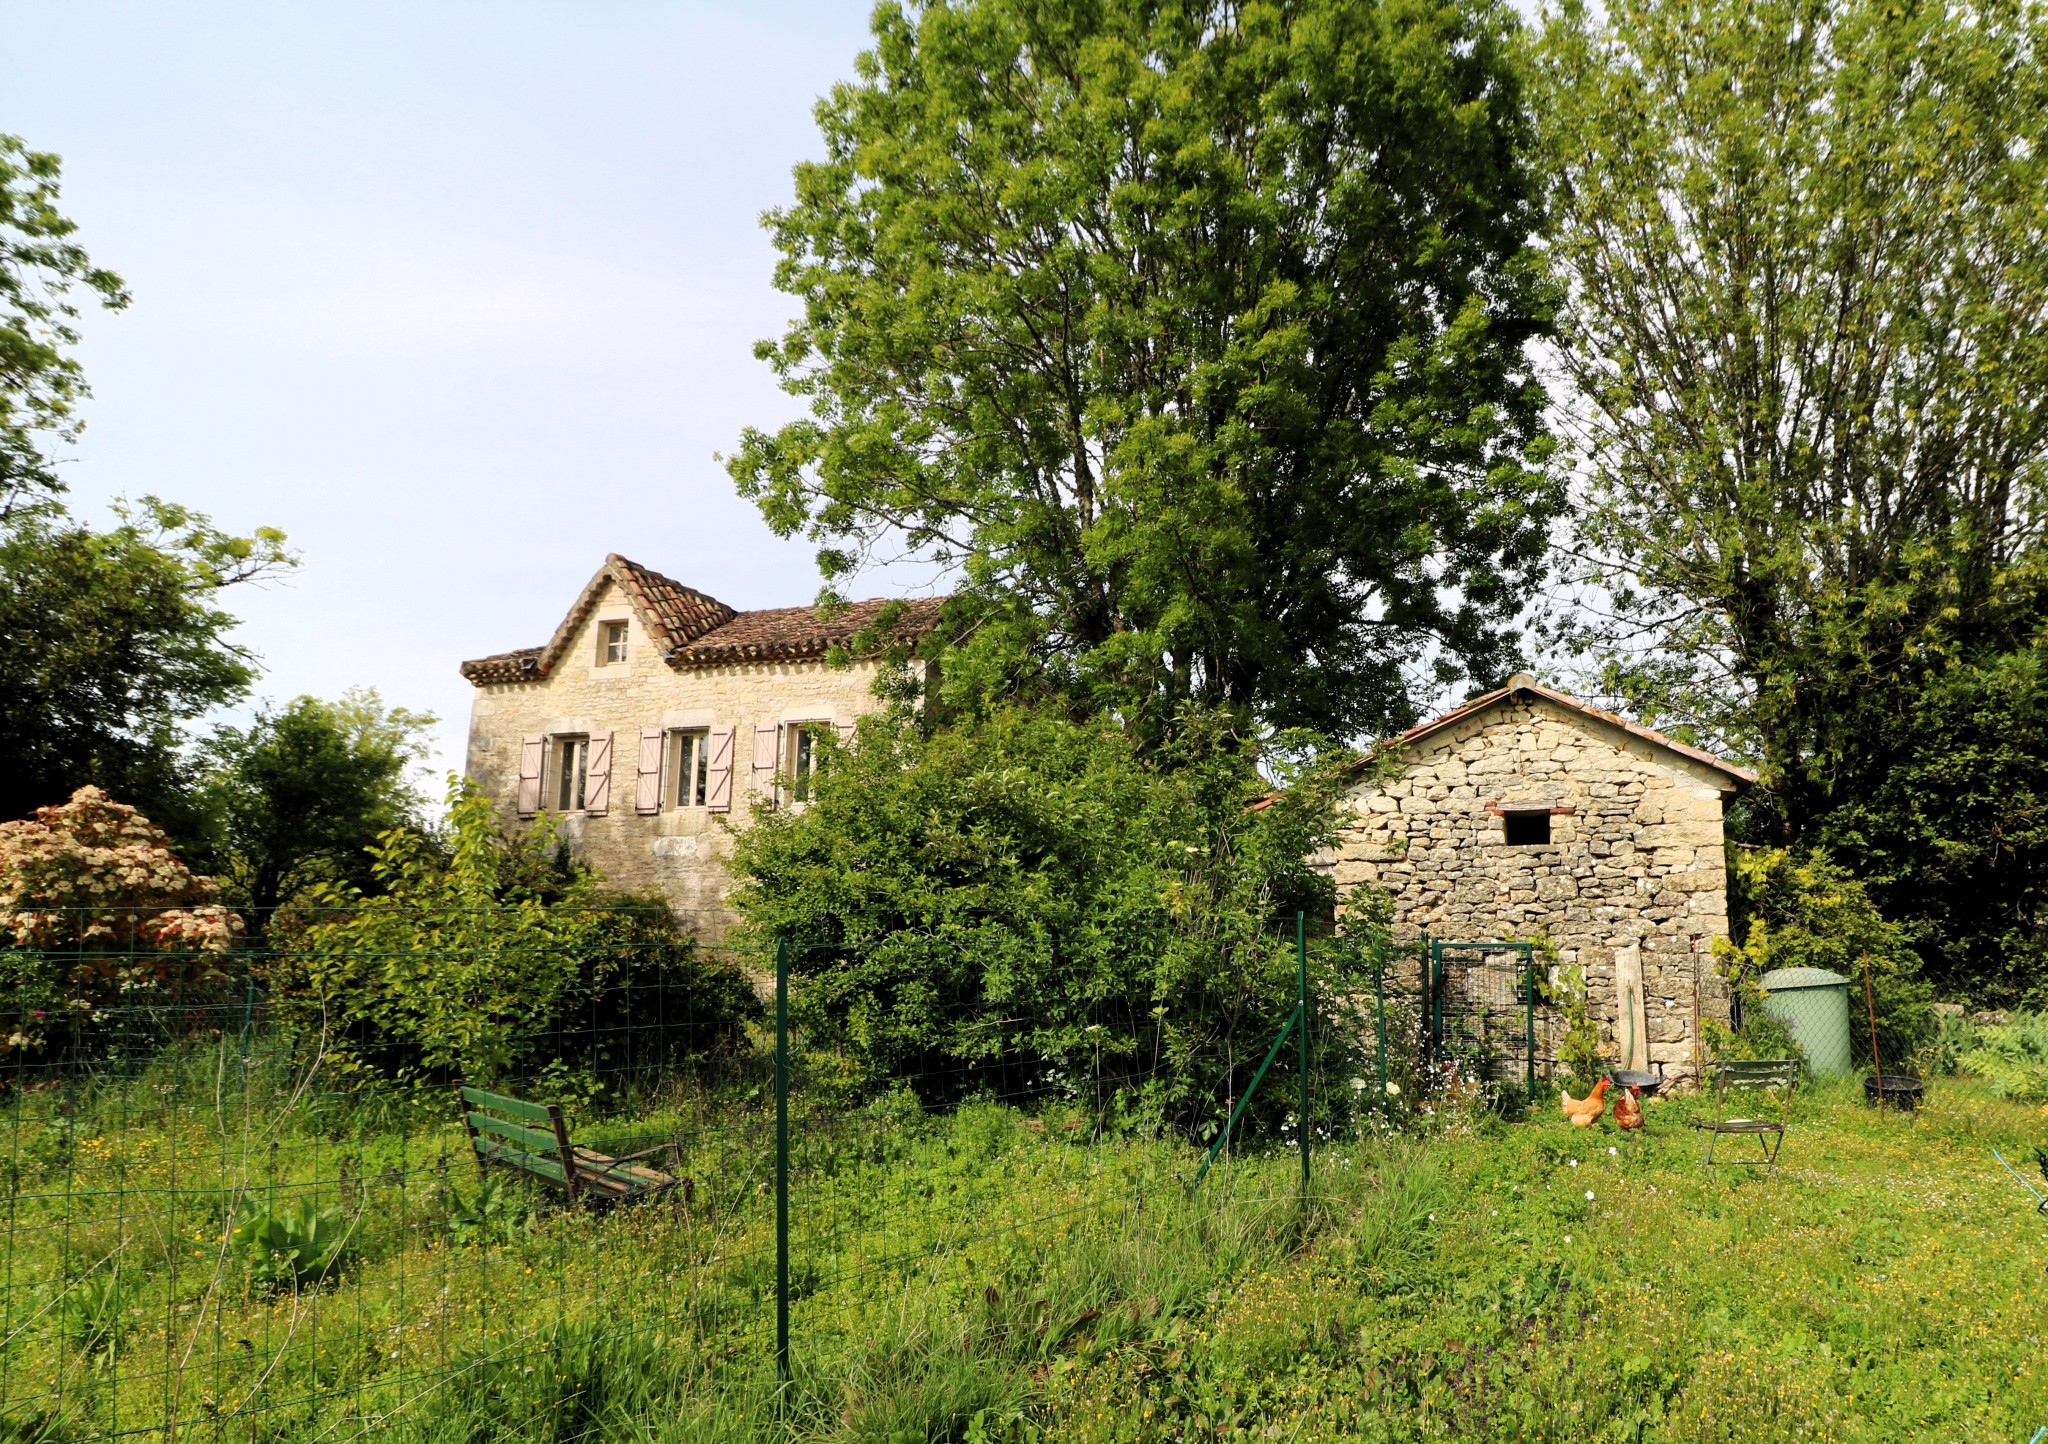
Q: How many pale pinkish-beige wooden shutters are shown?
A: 6